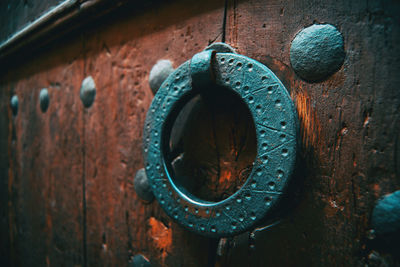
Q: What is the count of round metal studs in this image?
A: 8